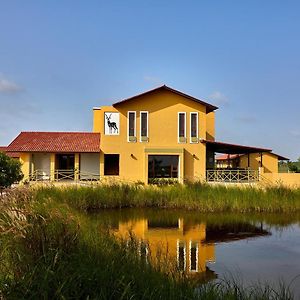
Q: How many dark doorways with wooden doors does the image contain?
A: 1